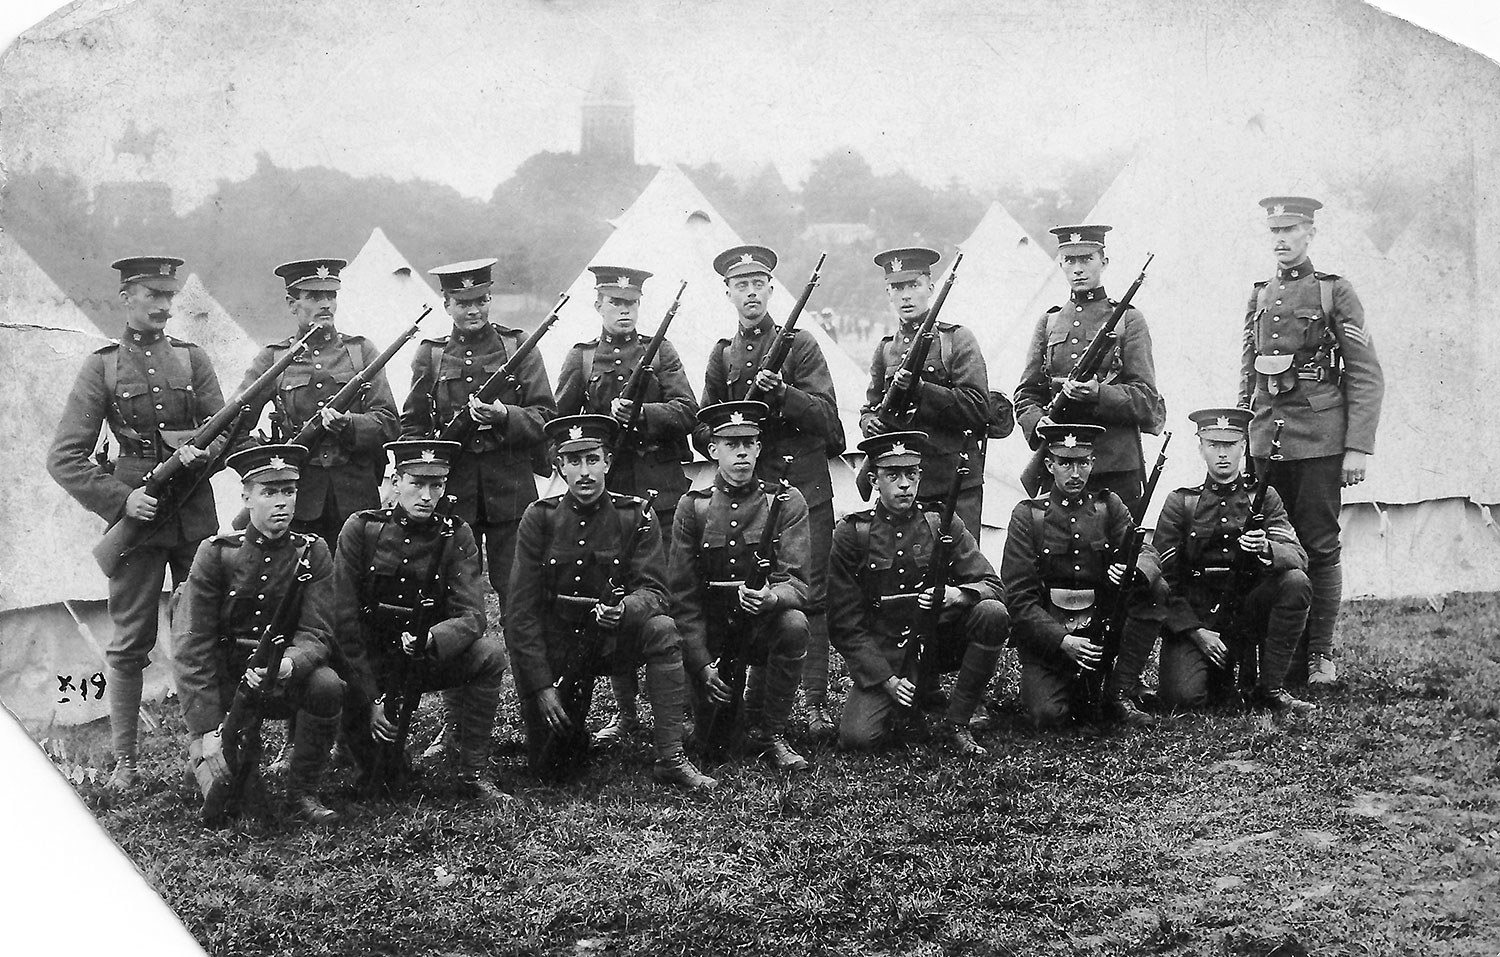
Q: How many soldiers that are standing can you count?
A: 8